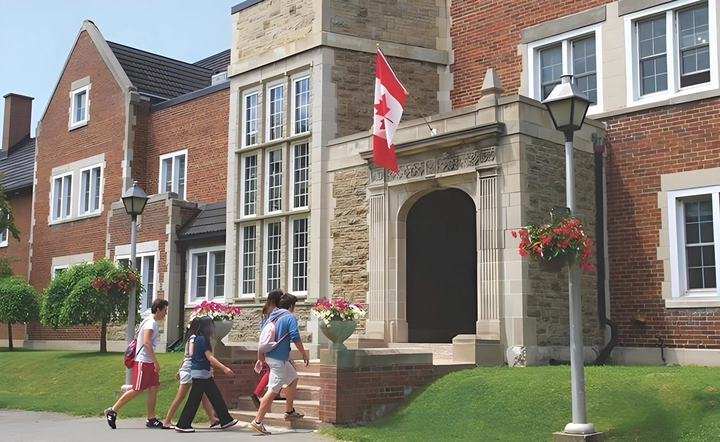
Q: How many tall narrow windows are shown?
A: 9